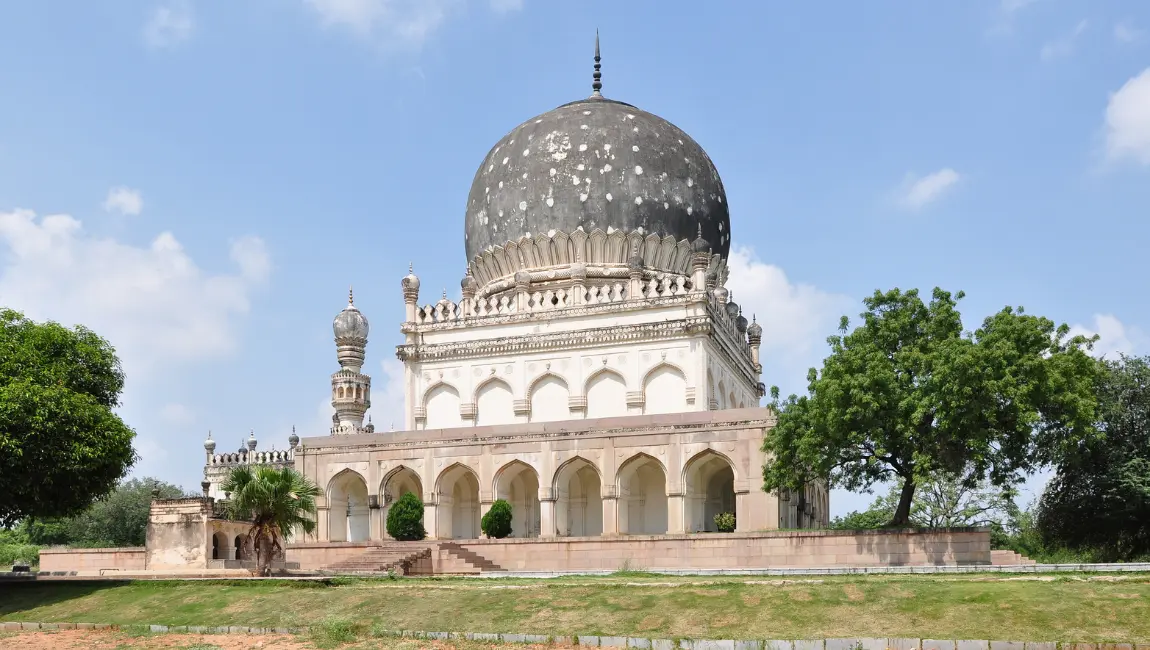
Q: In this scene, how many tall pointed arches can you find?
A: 7